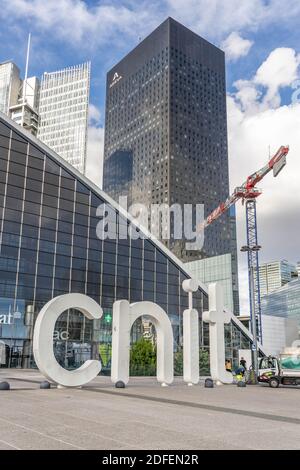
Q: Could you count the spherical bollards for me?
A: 5